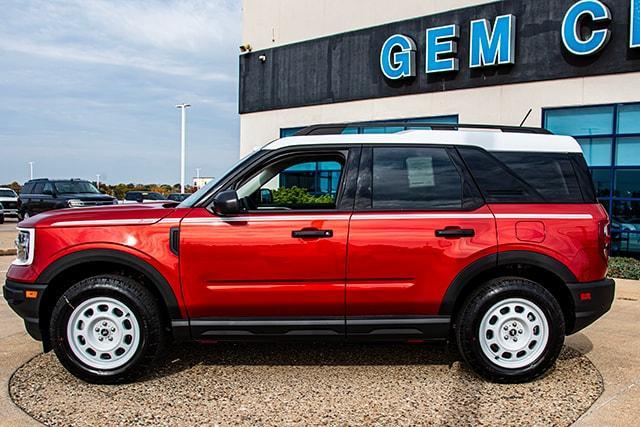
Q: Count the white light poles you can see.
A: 4